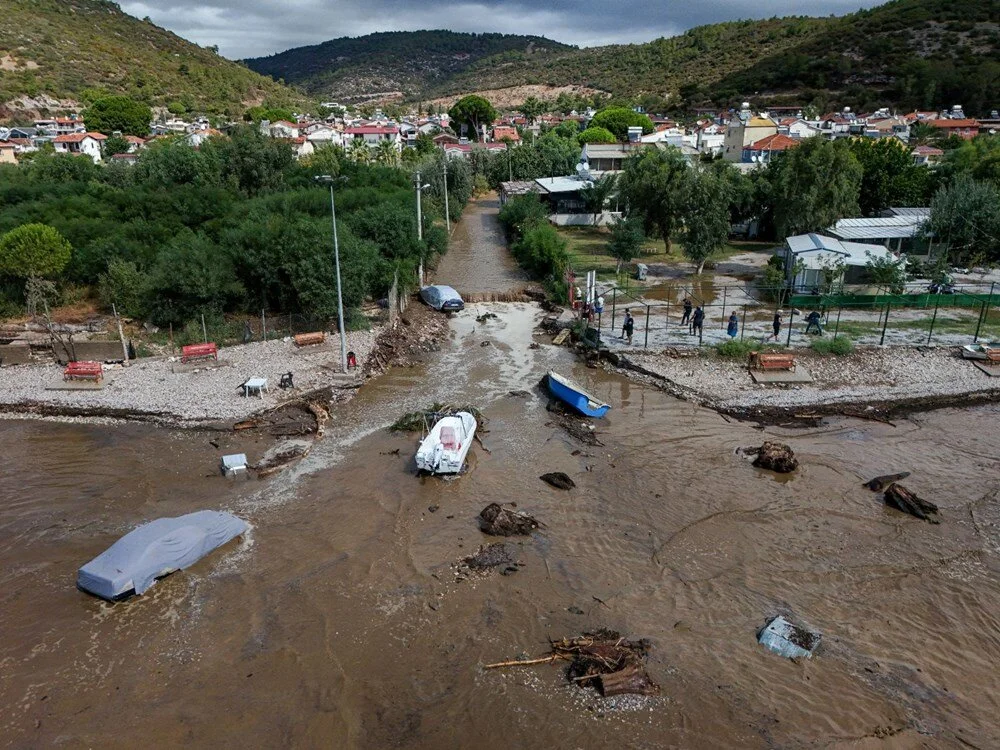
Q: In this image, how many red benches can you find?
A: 2